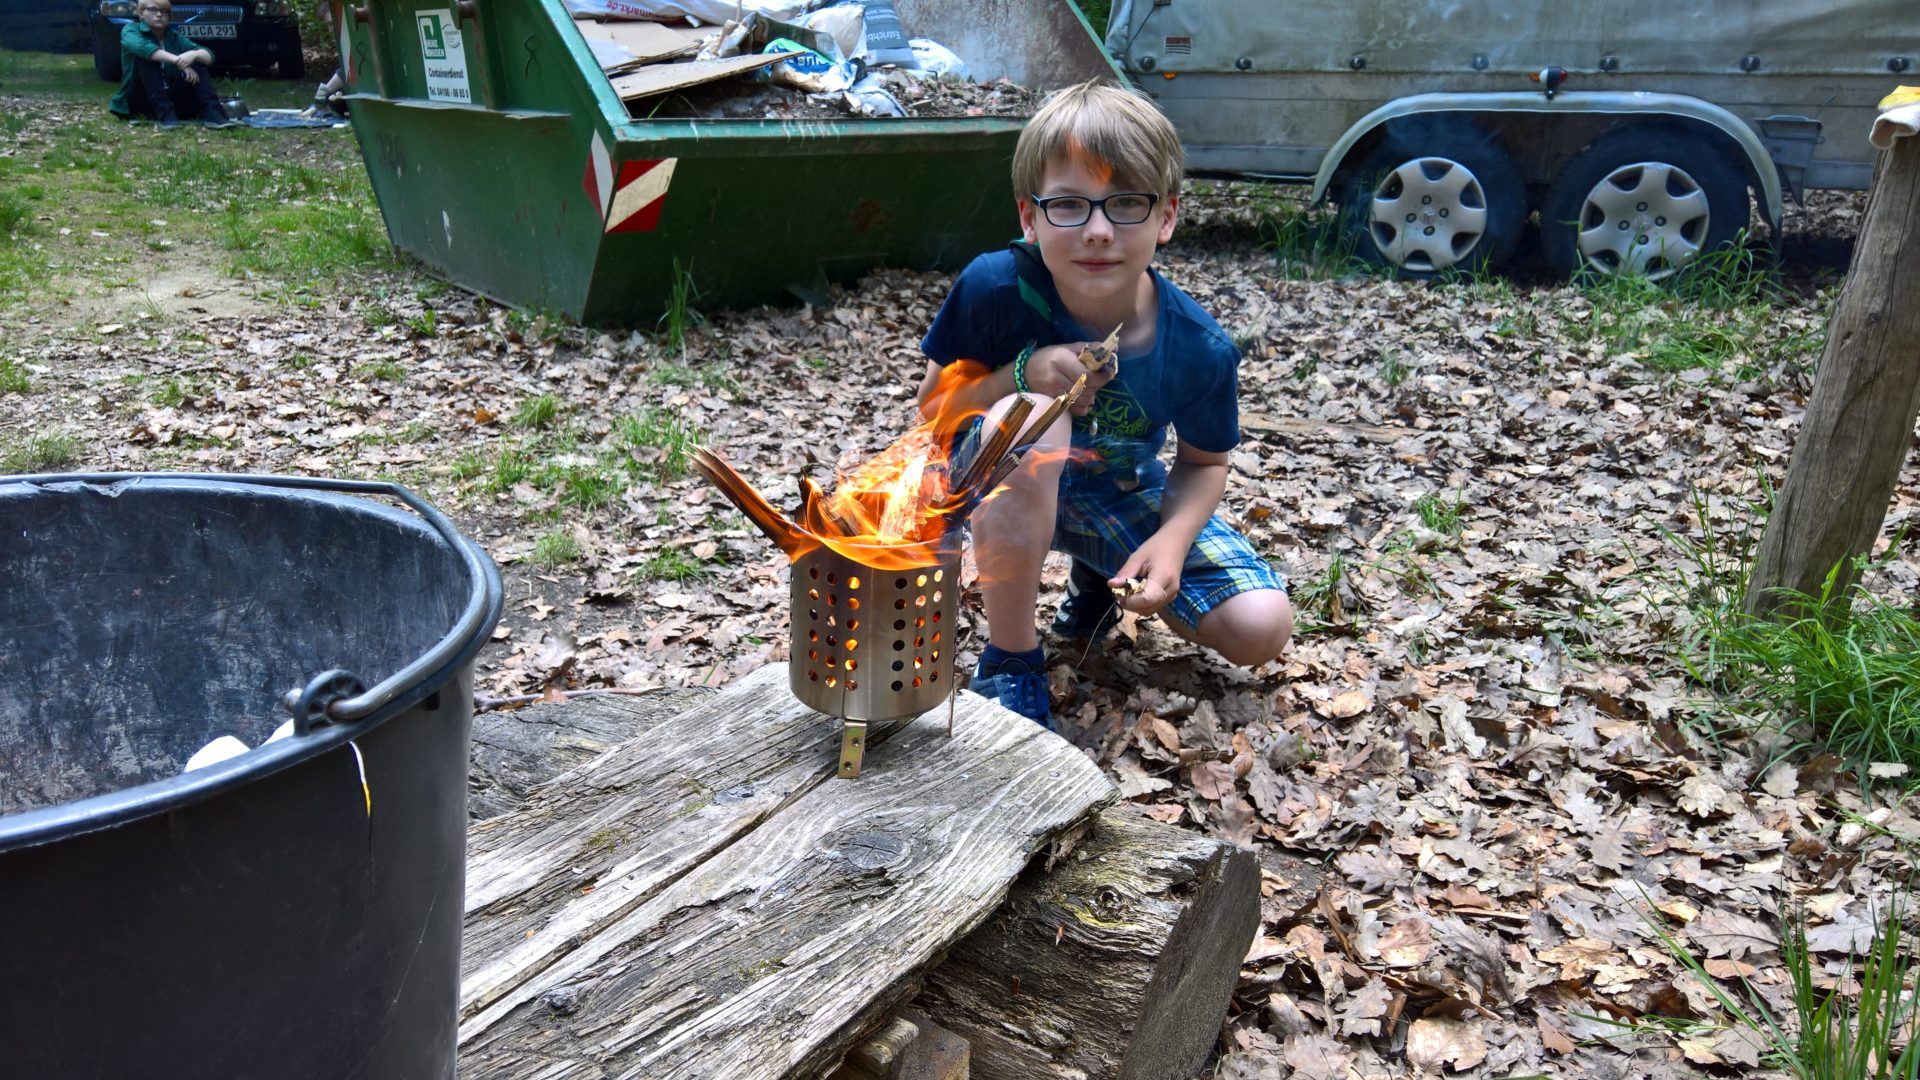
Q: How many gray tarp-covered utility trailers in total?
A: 1